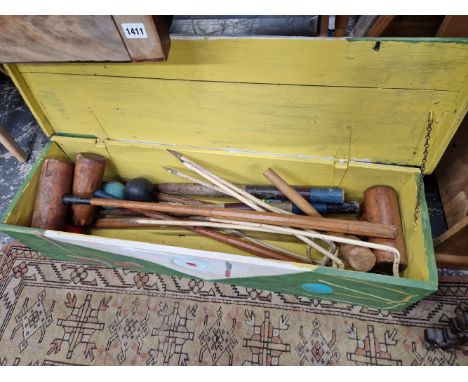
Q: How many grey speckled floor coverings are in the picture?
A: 1